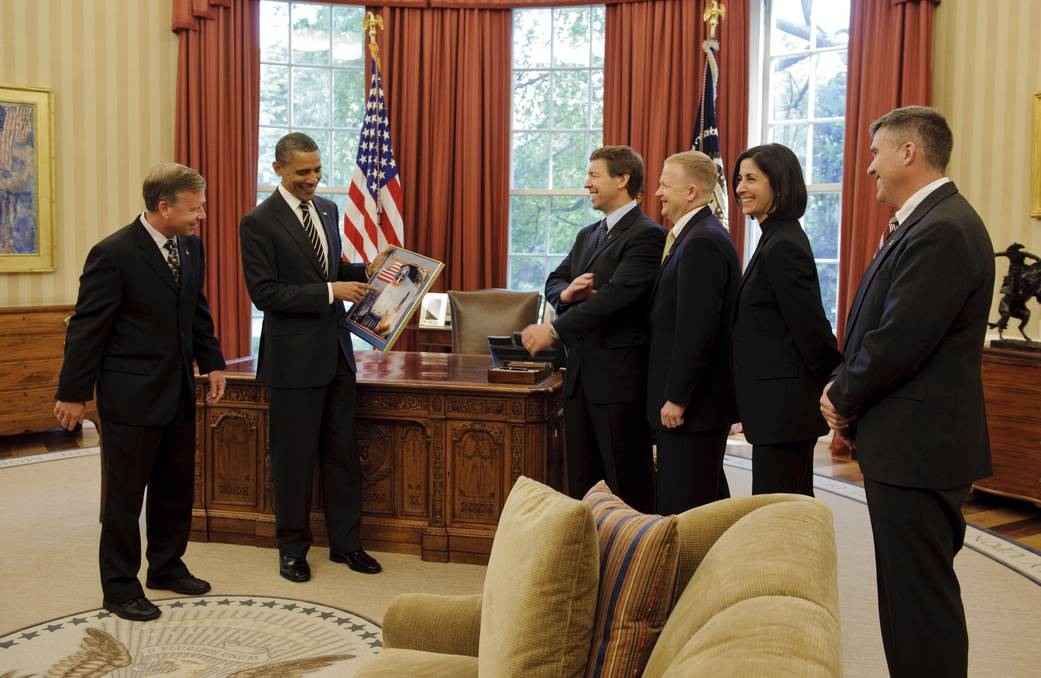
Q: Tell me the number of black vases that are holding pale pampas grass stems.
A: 0